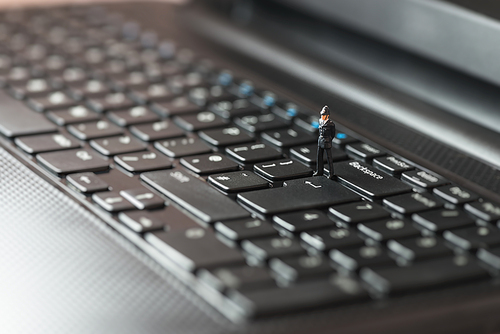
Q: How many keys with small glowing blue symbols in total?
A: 6